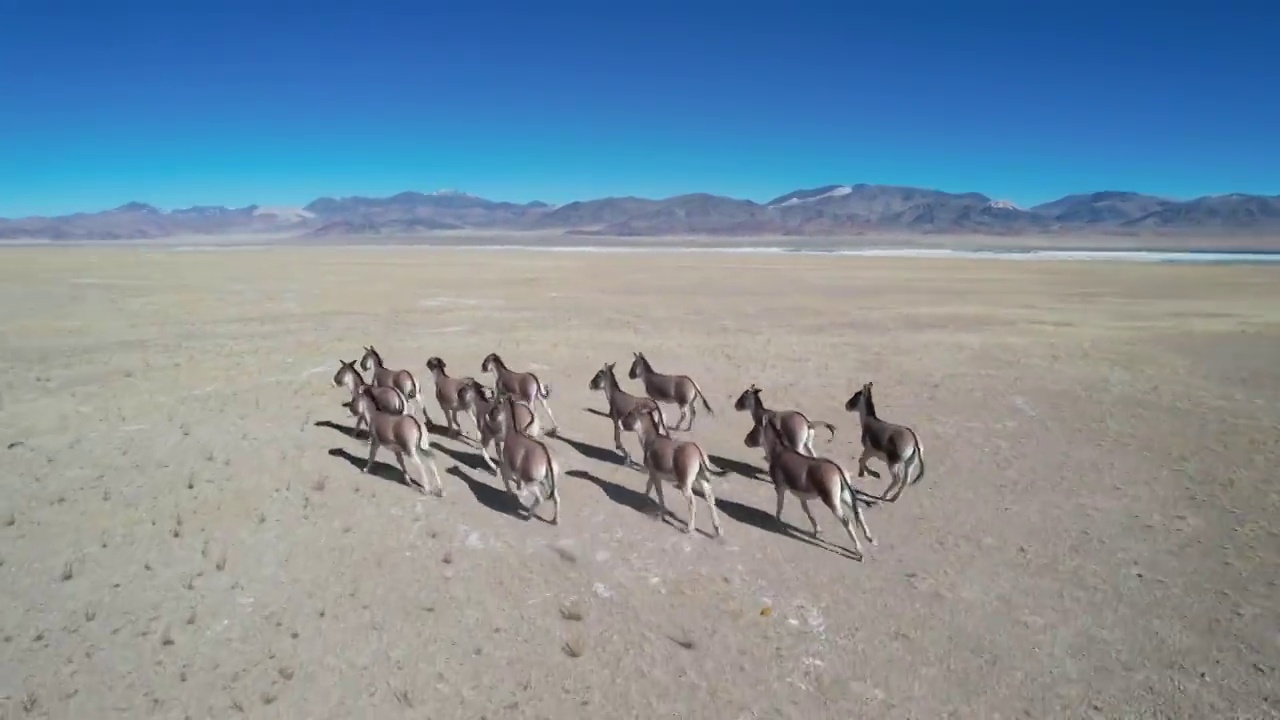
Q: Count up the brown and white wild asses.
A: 13